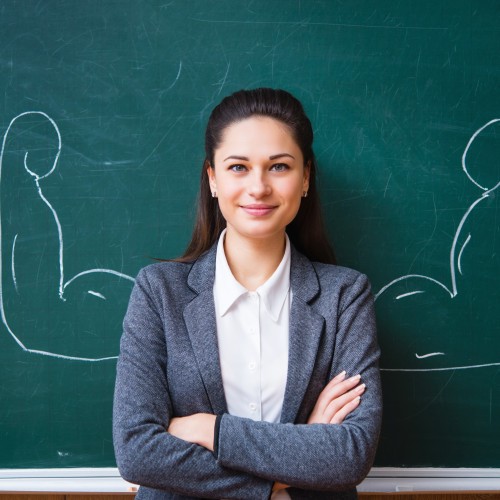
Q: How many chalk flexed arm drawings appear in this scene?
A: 2